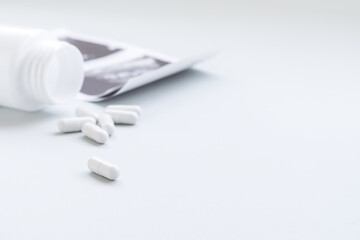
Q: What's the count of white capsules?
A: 7